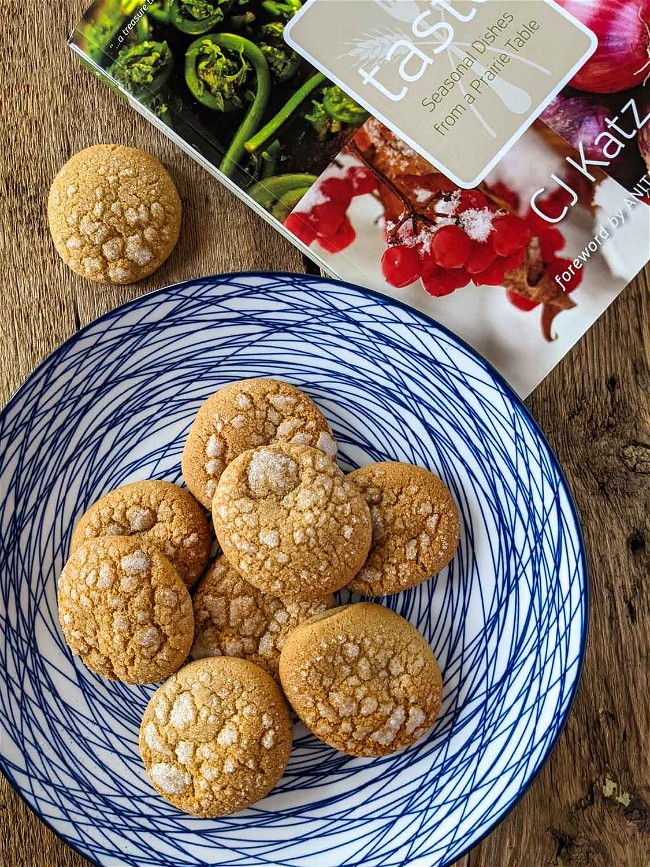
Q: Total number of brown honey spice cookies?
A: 9